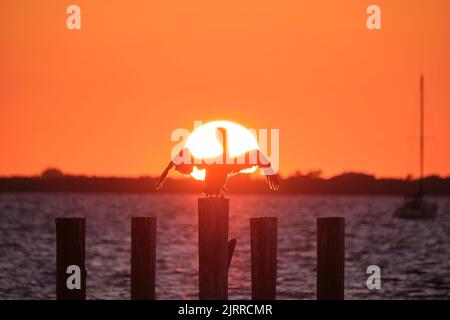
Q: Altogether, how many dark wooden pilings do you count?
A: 5